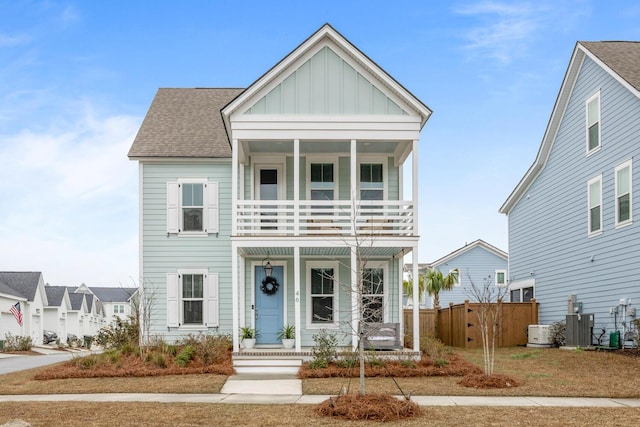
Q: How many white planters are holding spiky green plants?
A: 2